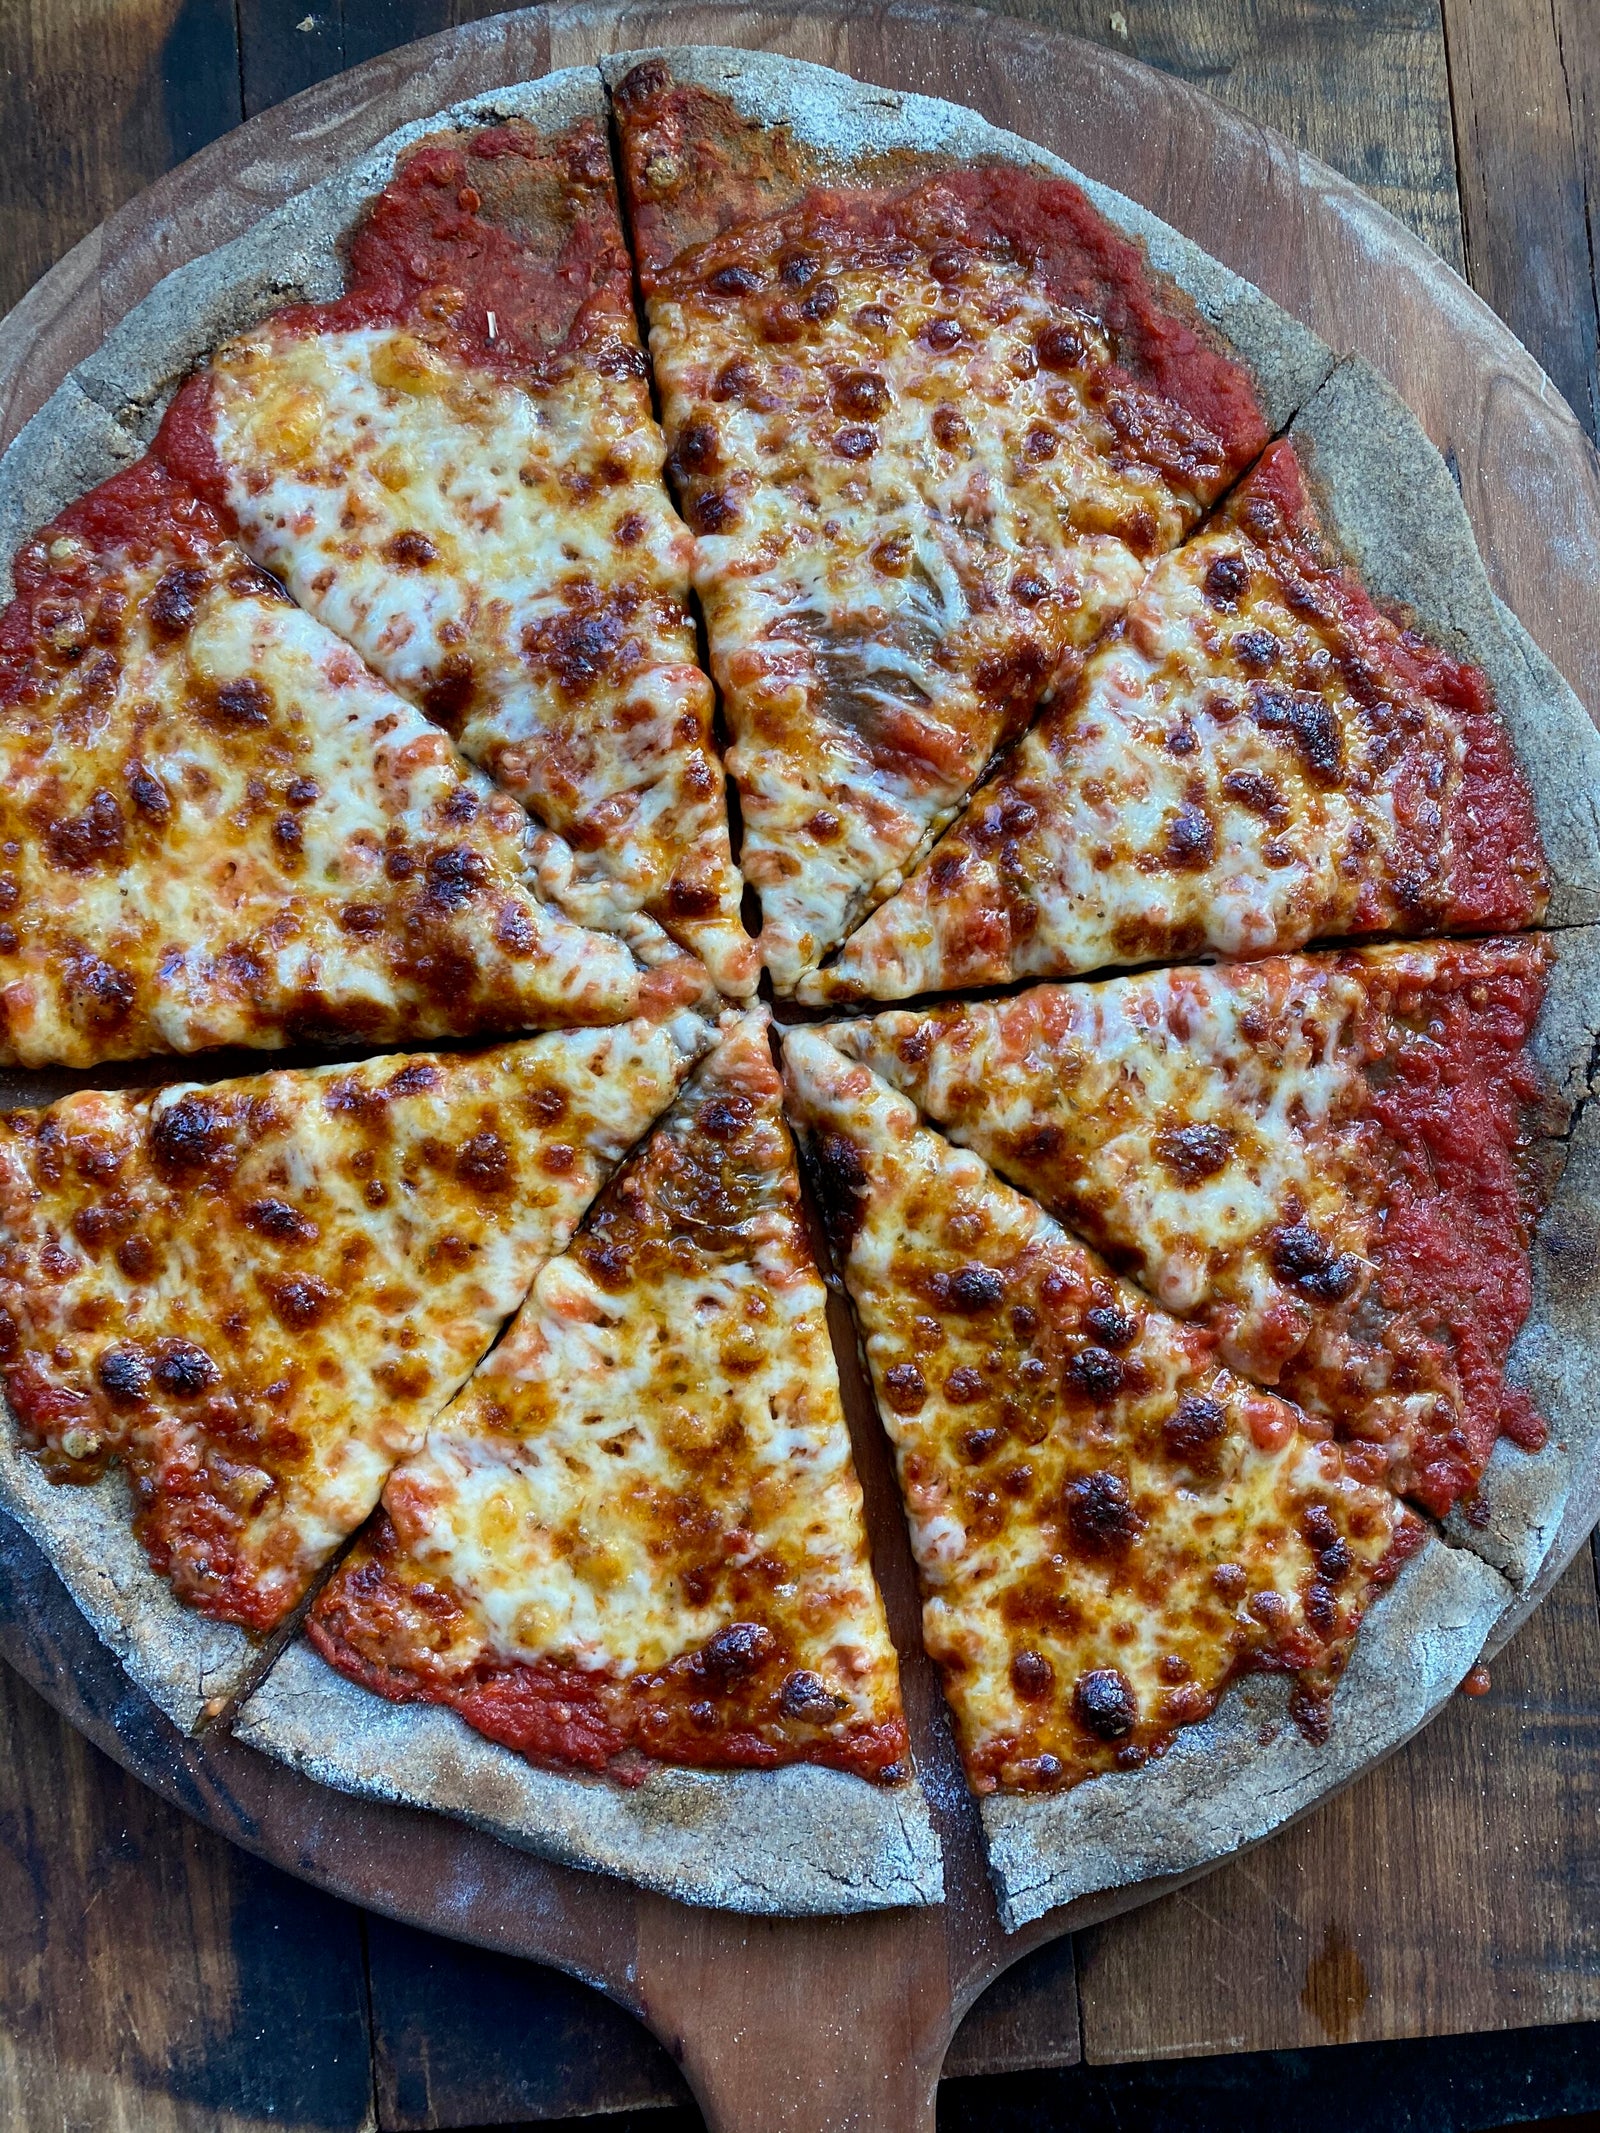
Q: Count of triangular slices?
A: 8